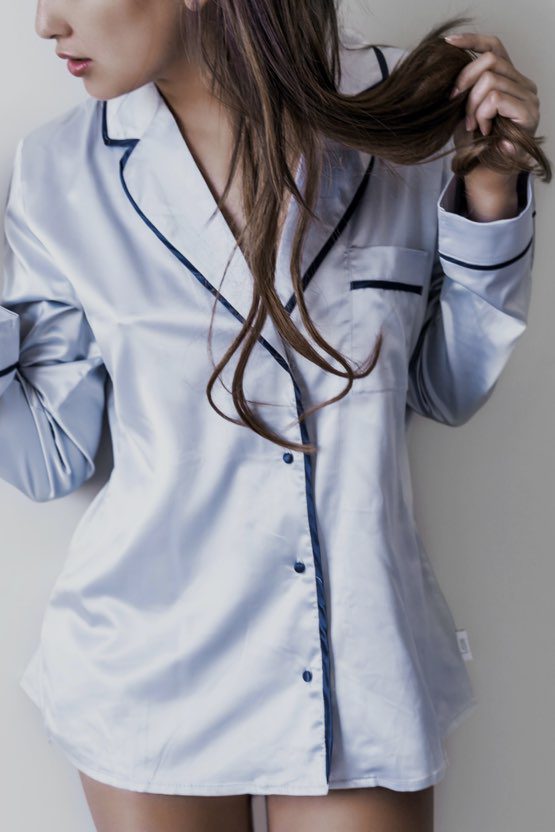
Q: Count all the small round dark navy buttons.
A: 3